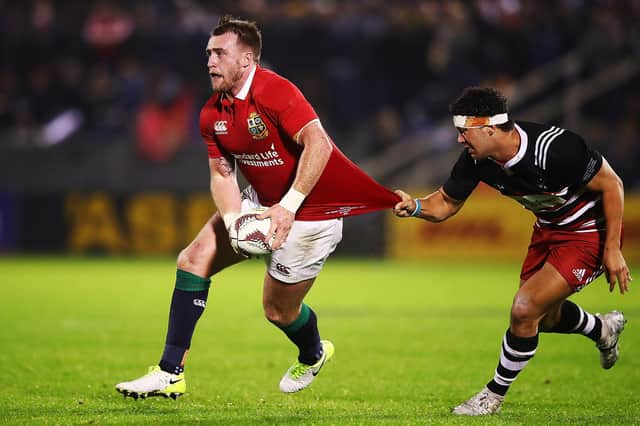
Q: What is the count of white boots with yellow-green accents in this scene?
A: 2